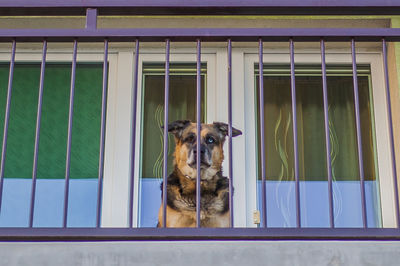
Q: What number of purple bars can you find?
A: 13